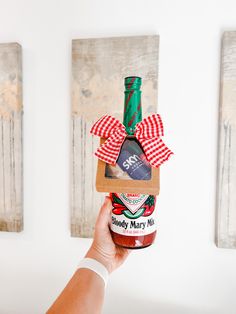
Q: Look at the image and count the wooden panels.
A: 3